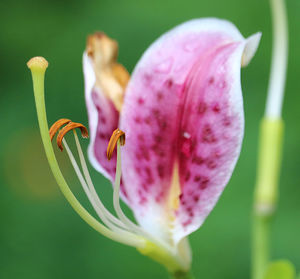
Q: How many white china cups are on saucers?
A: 0